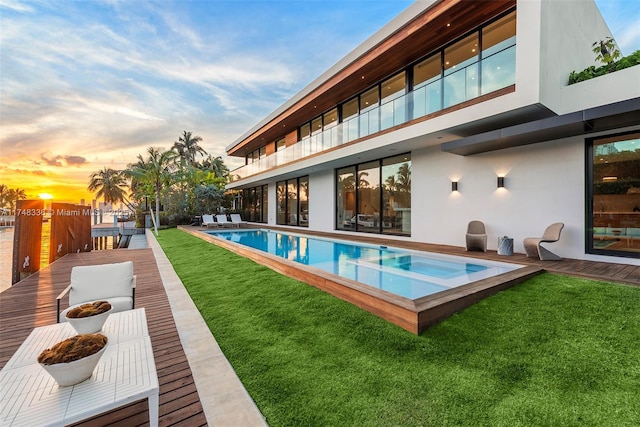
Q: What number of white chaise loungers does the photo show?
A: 3